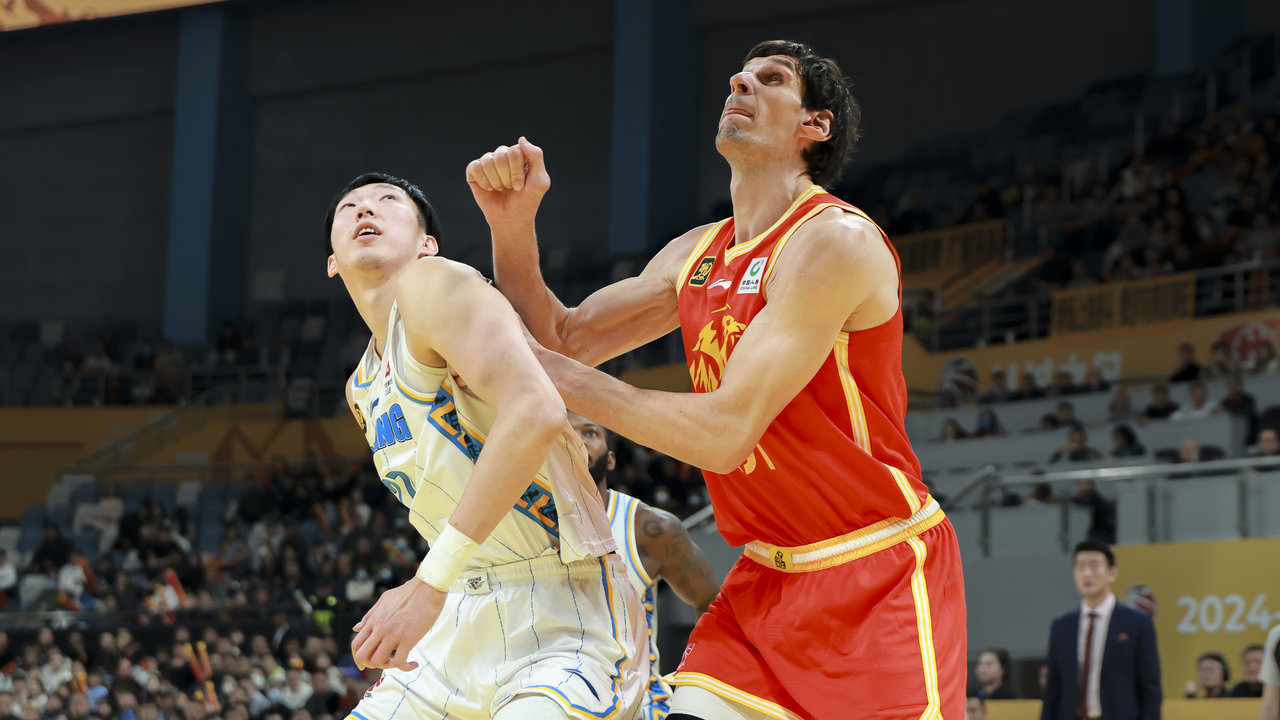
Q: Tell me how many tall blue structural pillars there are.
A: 3